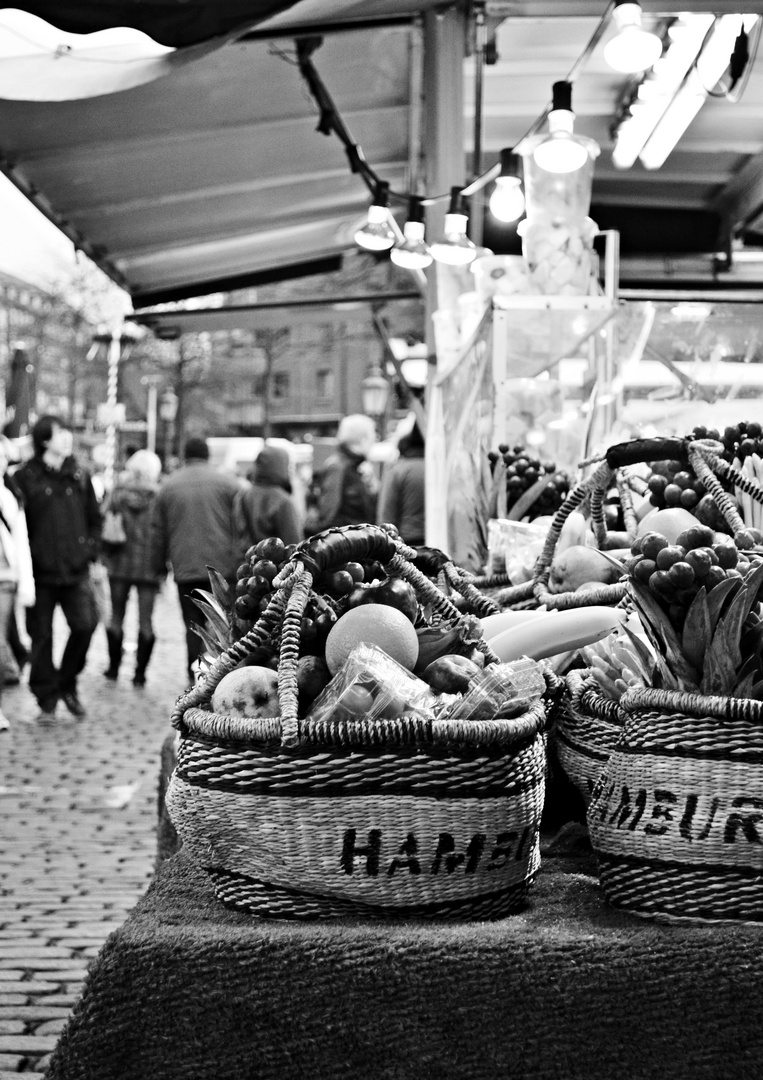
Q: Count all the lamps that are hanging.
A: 6